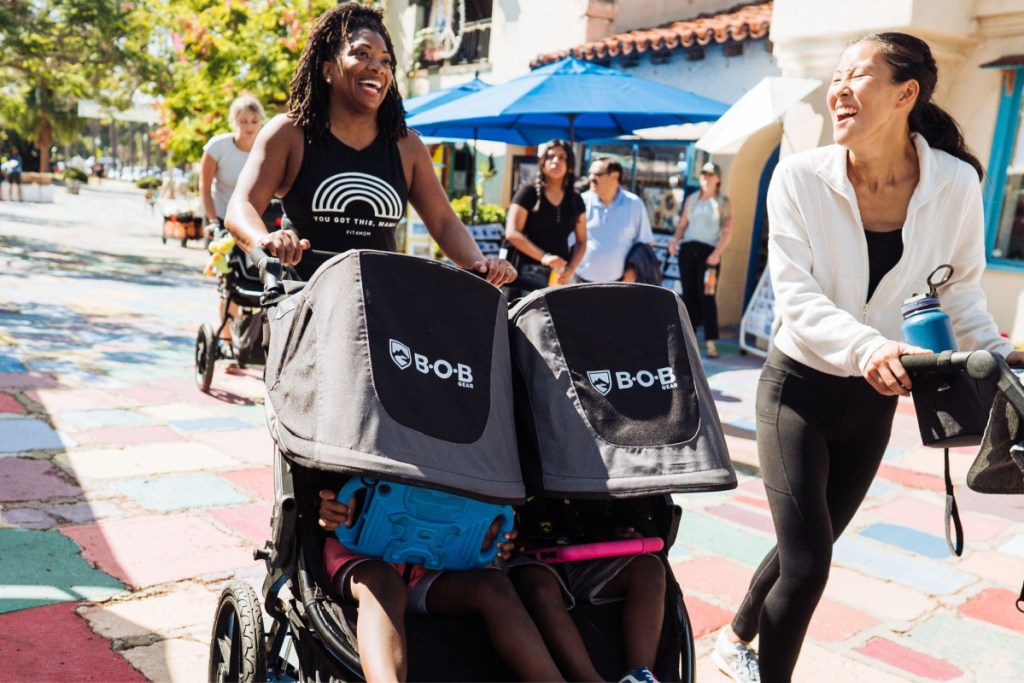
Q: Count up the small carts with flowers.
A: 1